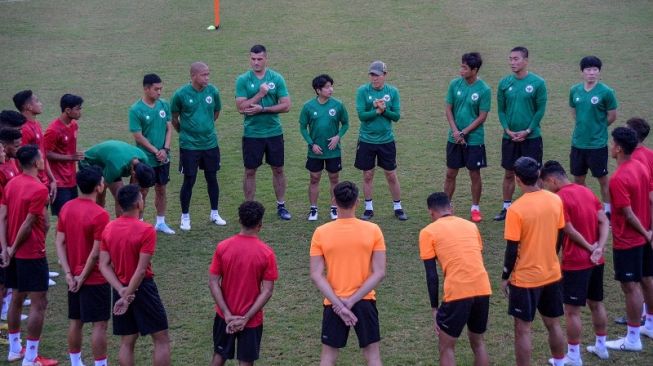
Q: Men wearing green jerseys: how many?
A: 9